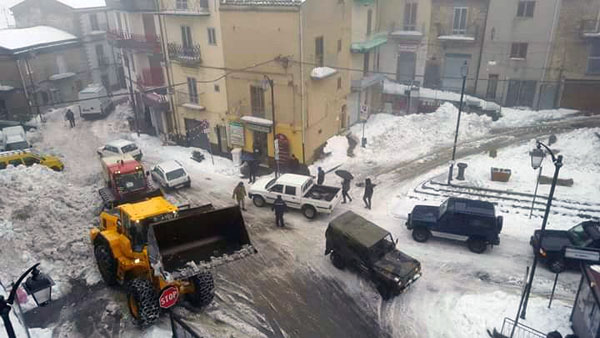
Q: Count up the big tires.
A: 3